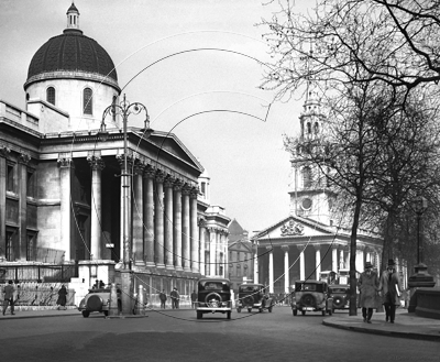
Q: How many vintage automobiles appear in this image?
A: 5